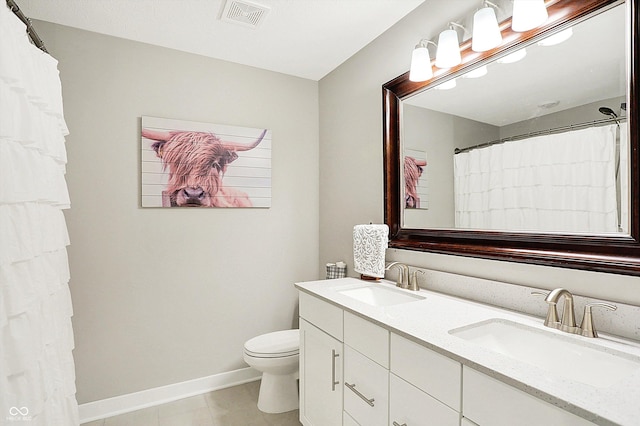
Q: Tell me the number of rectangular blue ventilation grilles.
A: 0